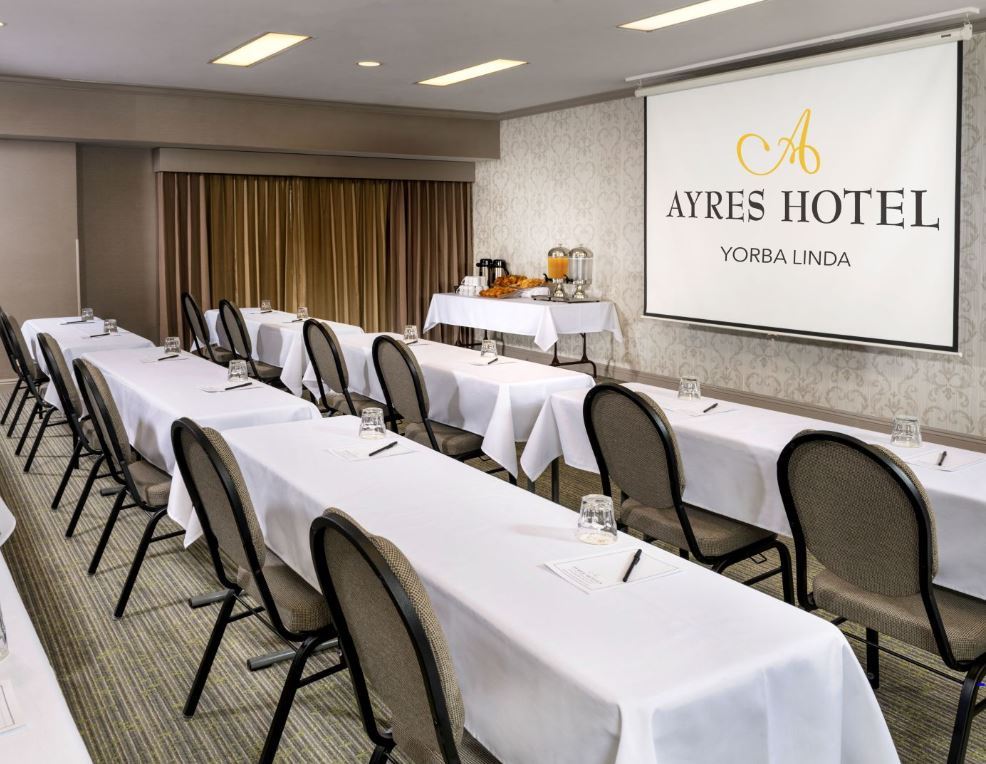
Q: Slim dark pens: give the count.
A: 12